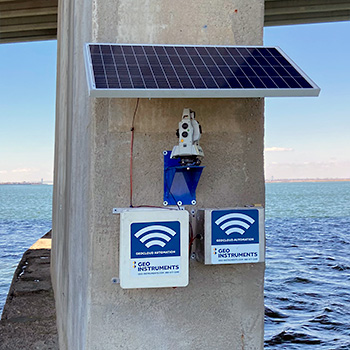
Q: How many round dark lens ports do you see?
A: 2